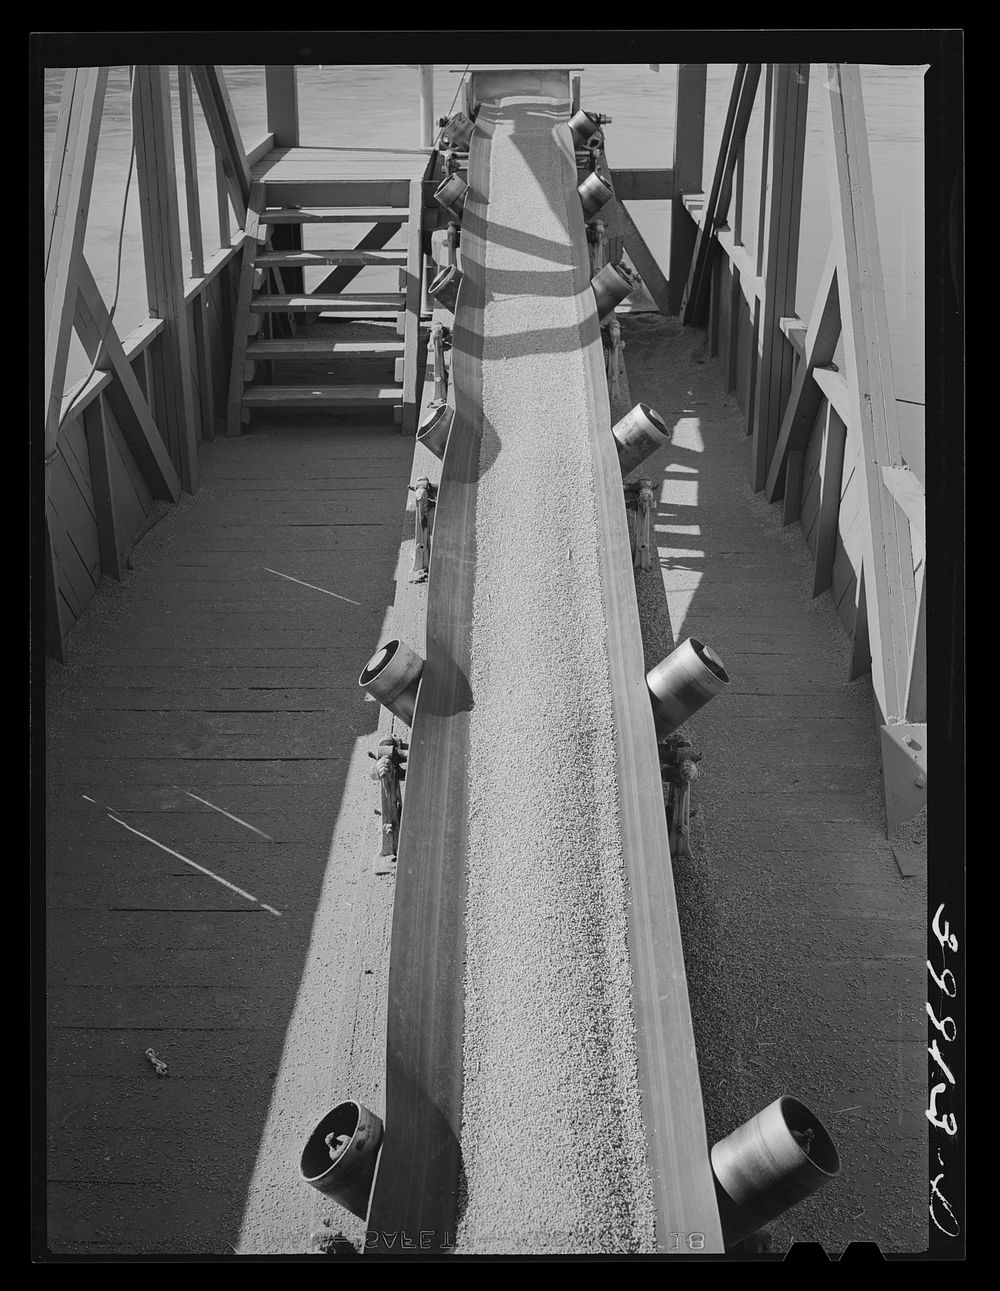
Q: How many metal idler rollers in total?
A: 12